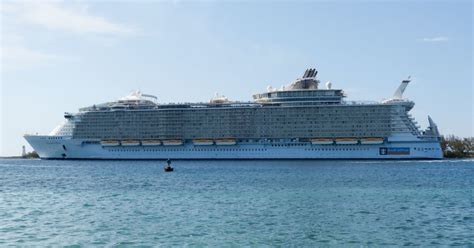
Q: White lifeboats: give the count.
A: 9